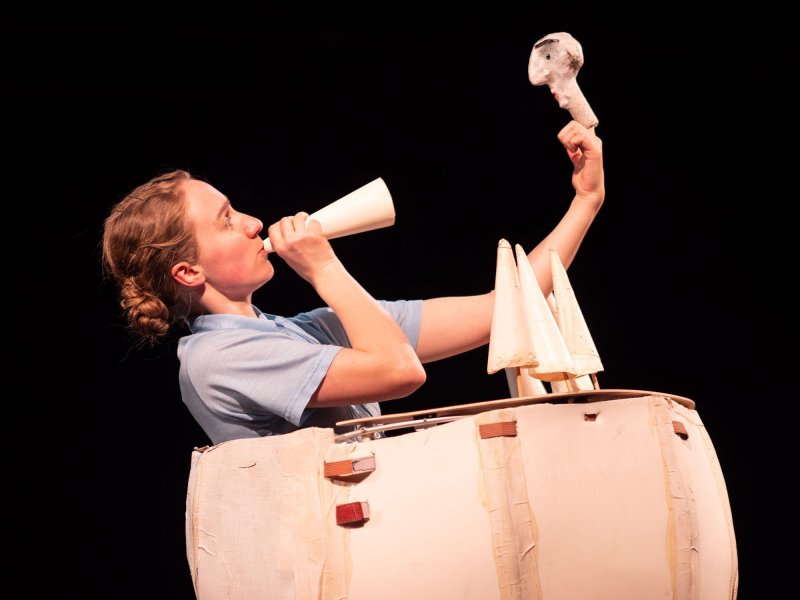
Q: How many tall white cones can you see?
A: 3